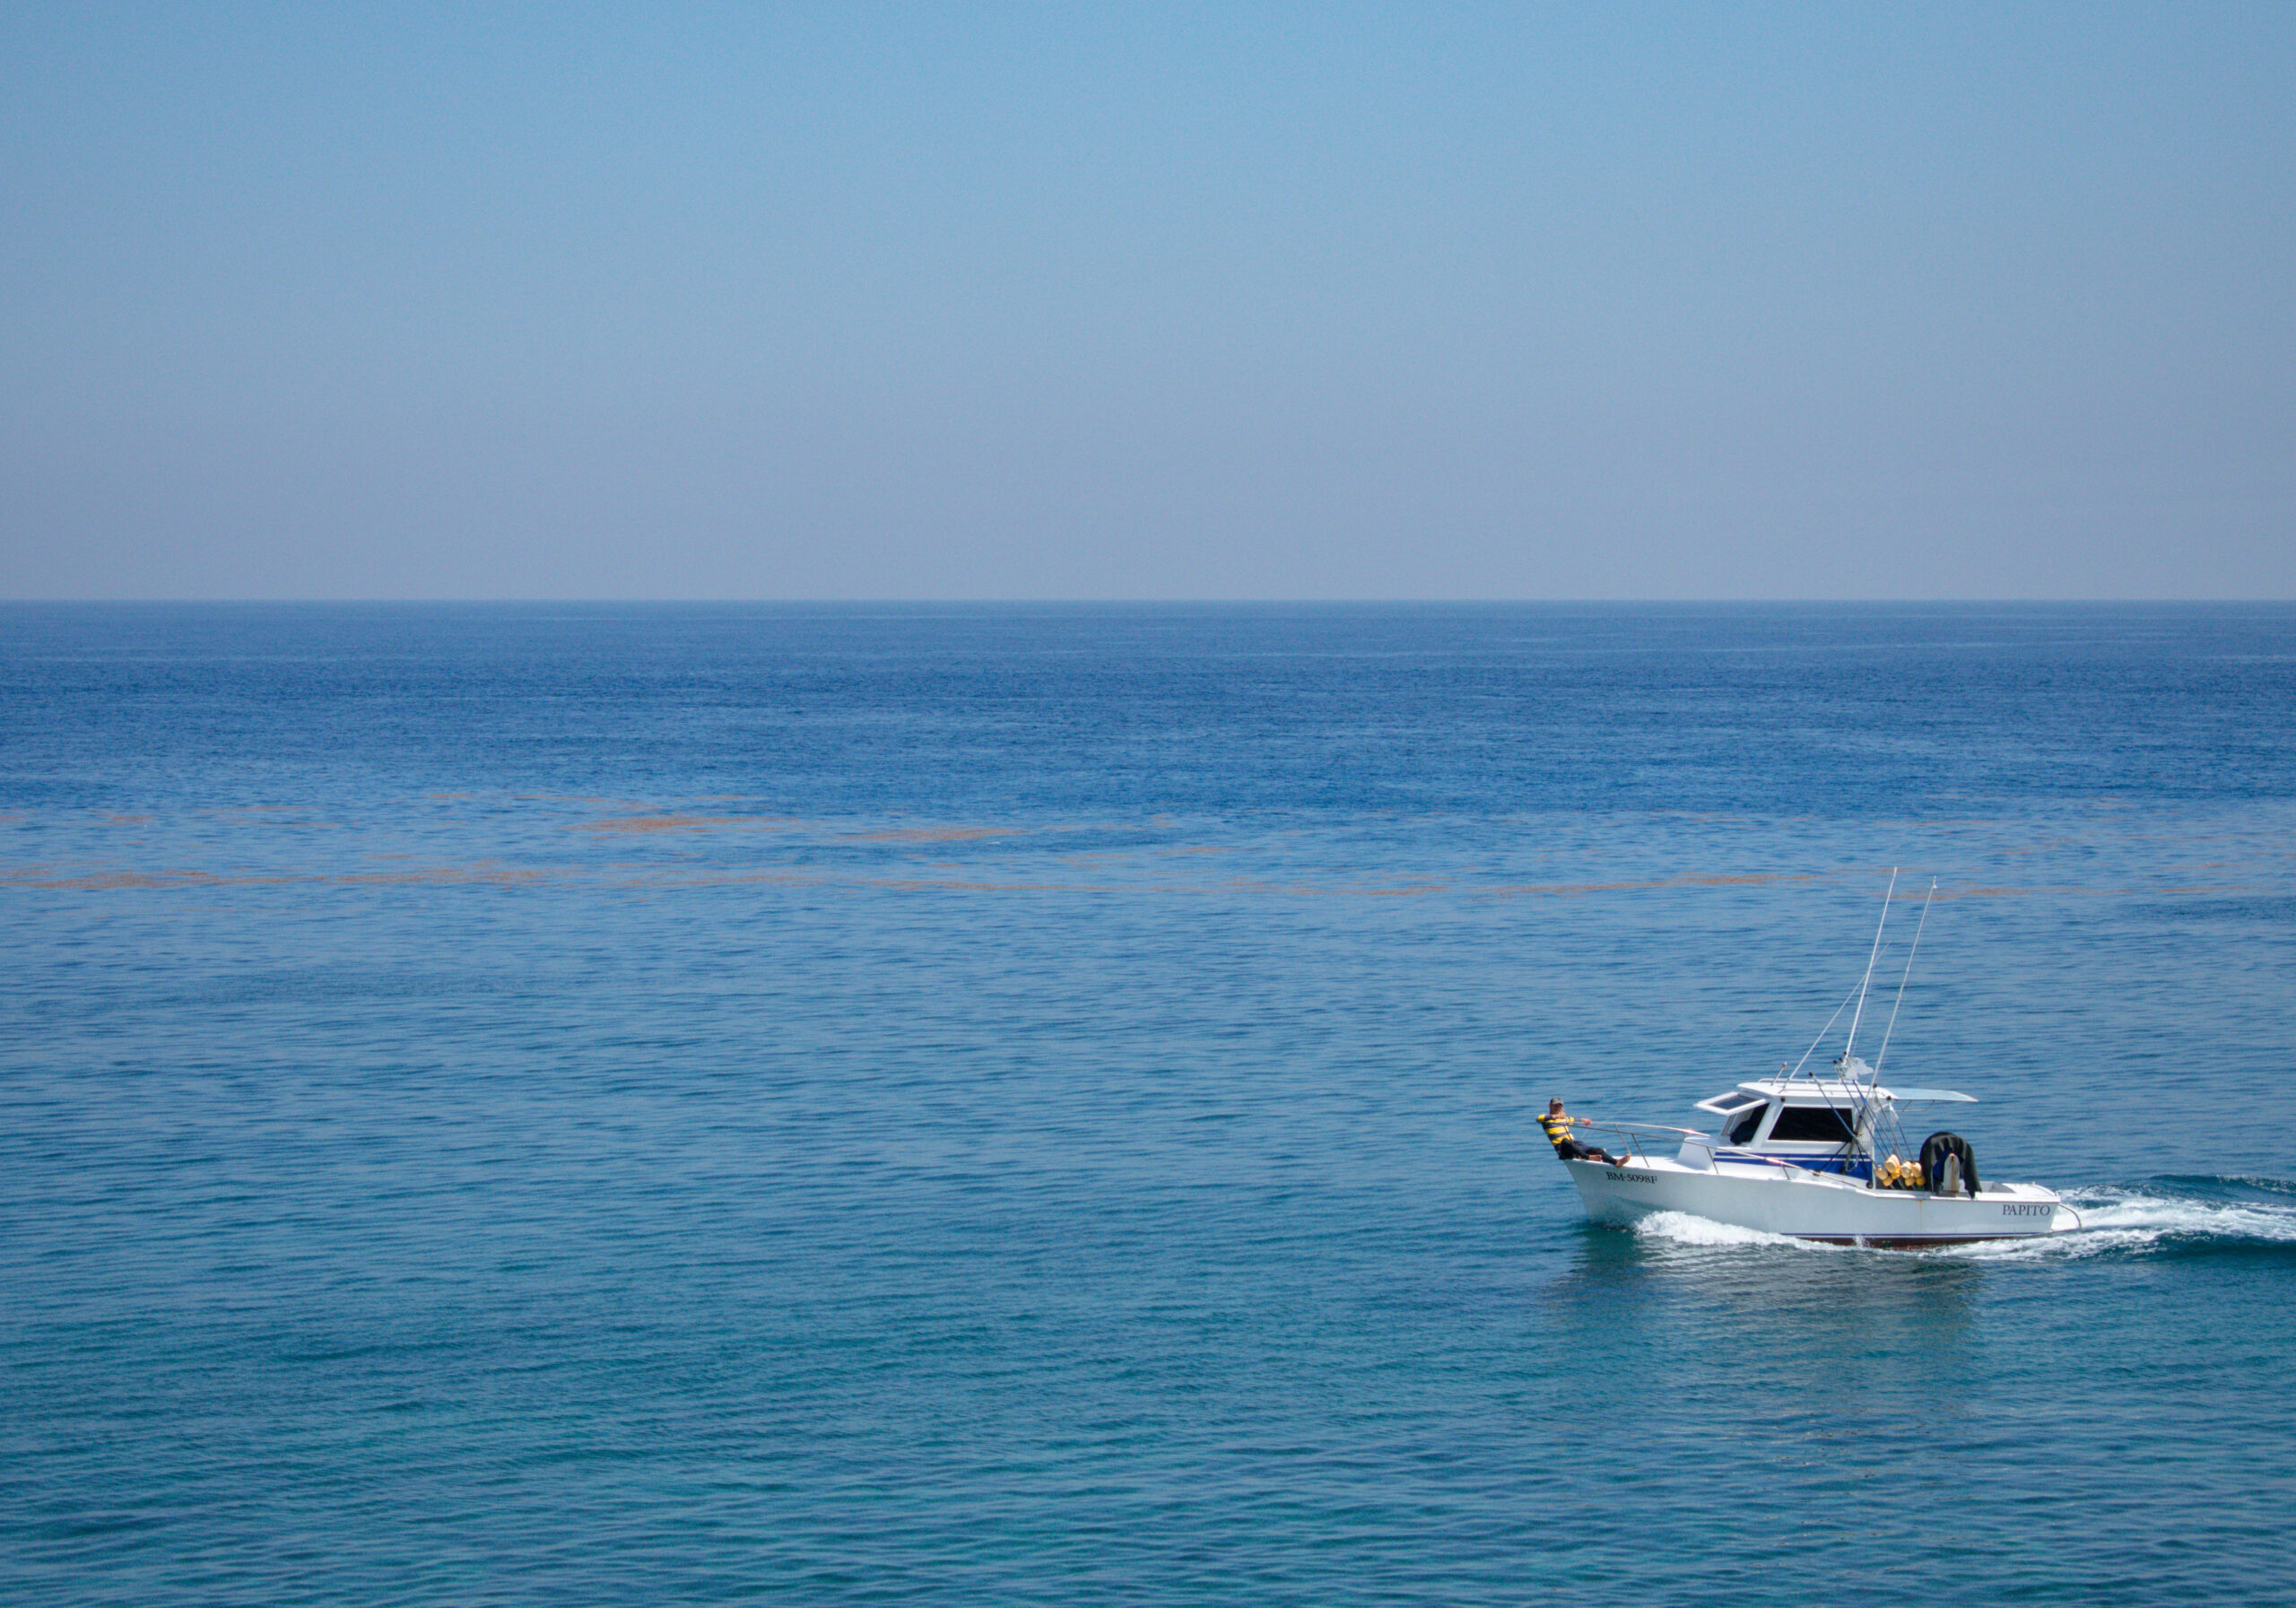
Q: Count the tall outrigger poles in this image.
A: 2